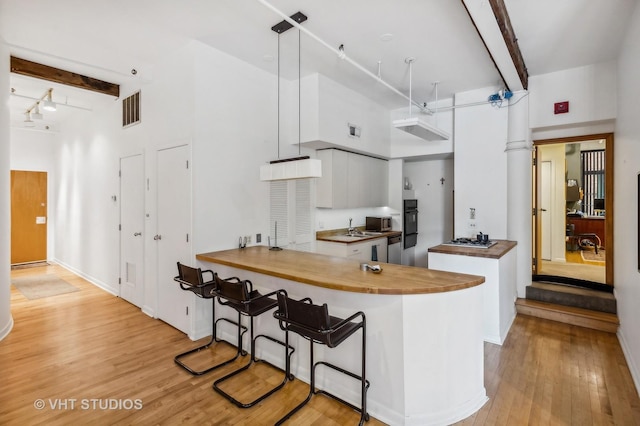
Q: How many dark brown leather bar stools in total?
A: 3